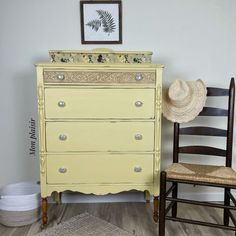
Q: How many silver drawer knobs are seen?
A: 8